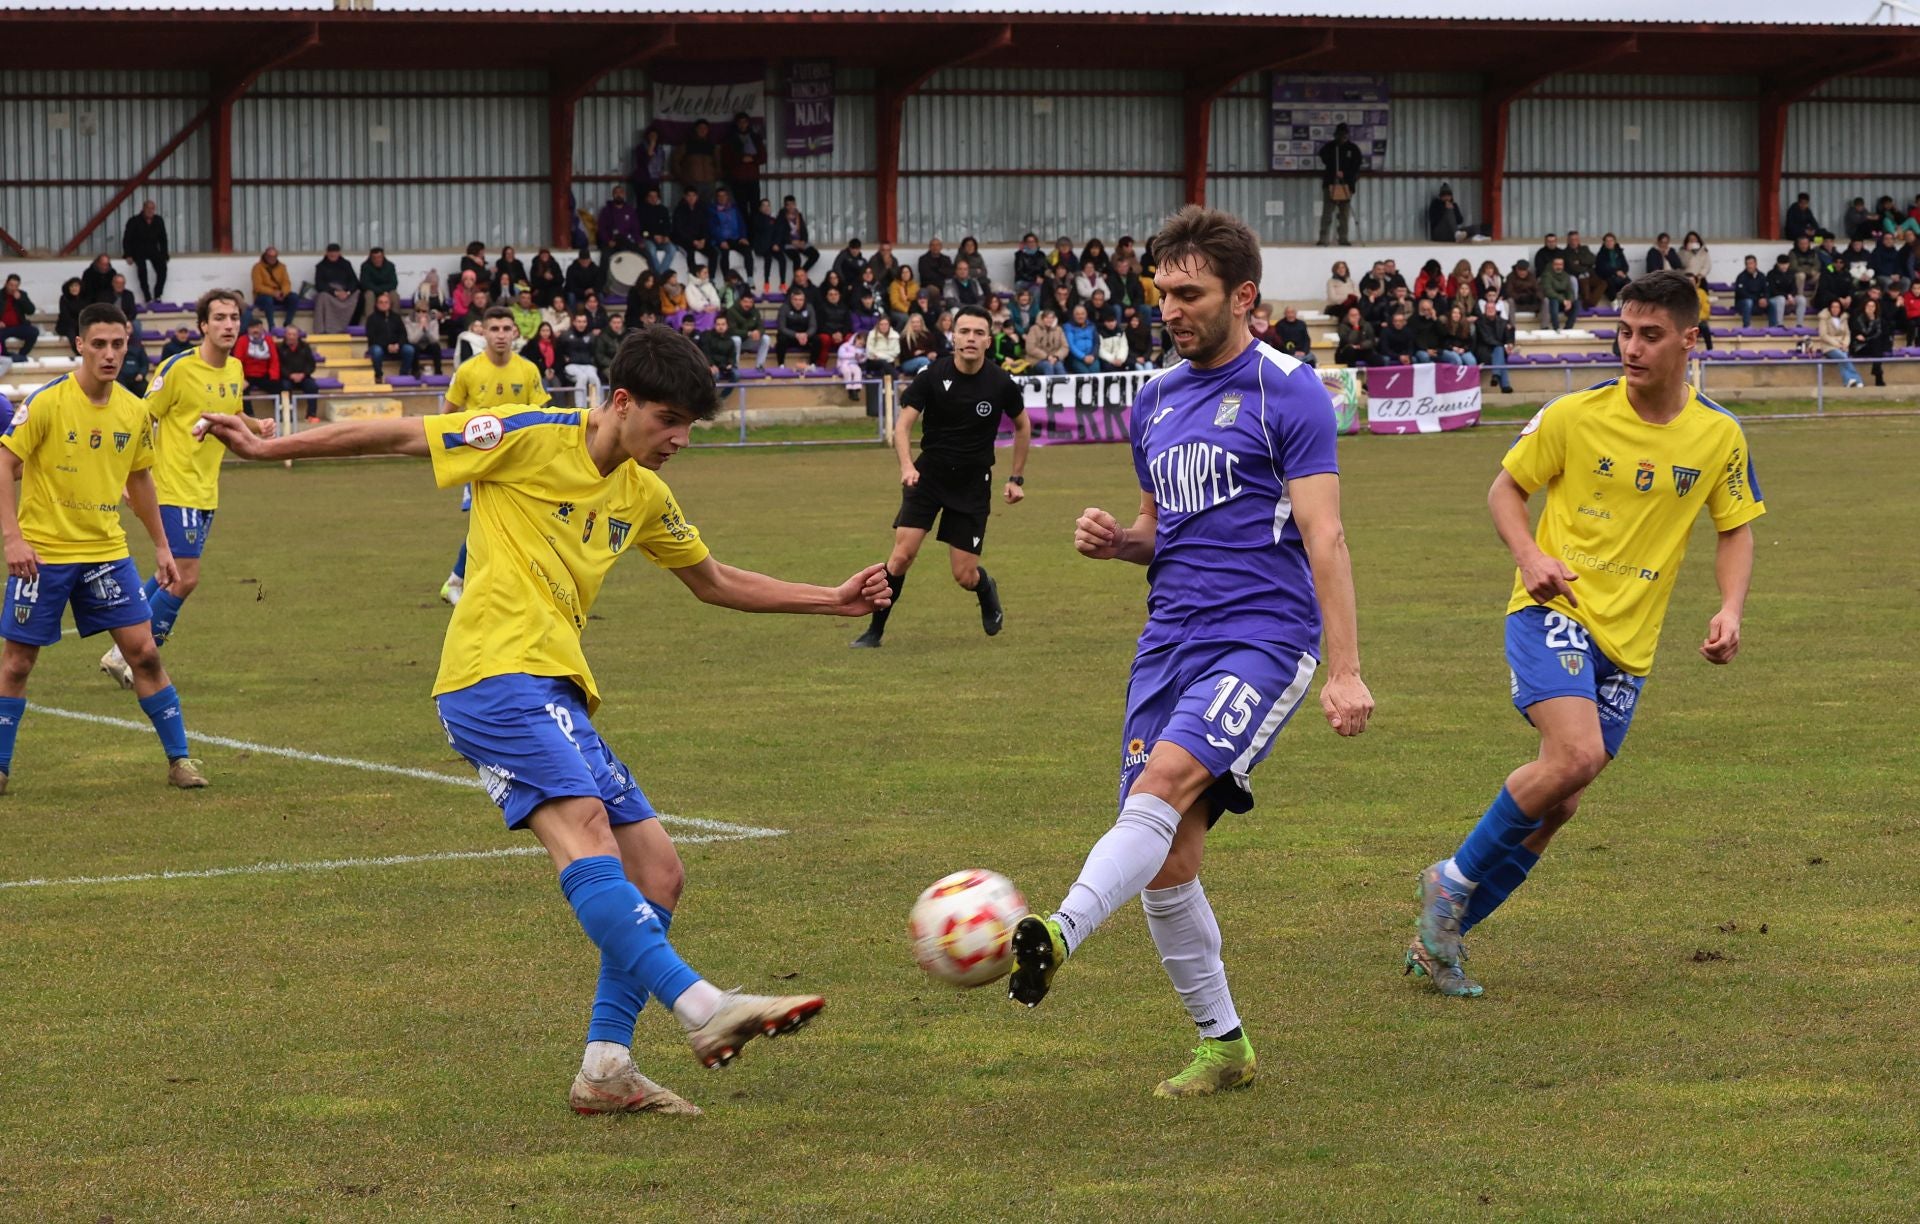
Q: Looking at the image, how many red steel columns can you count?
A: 6